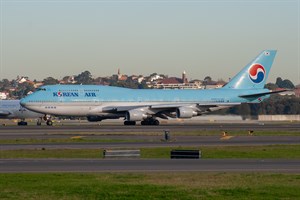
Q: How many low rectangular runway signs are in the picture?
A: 2